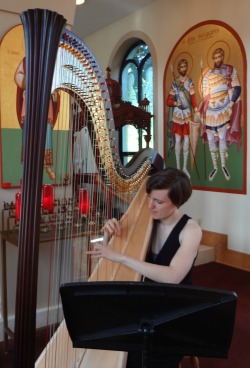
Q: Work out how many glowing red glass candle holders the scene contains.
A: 3